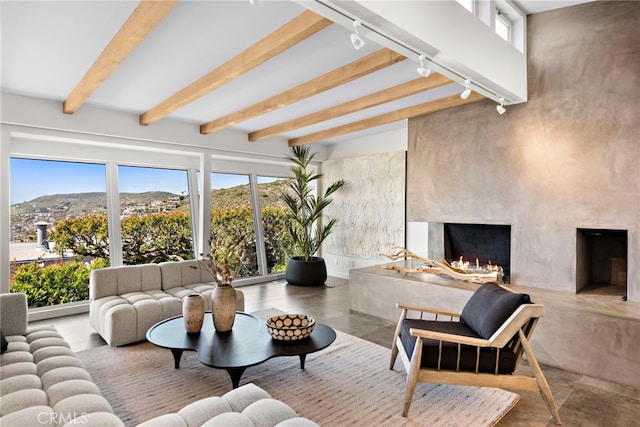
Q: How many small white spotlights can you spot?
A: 4